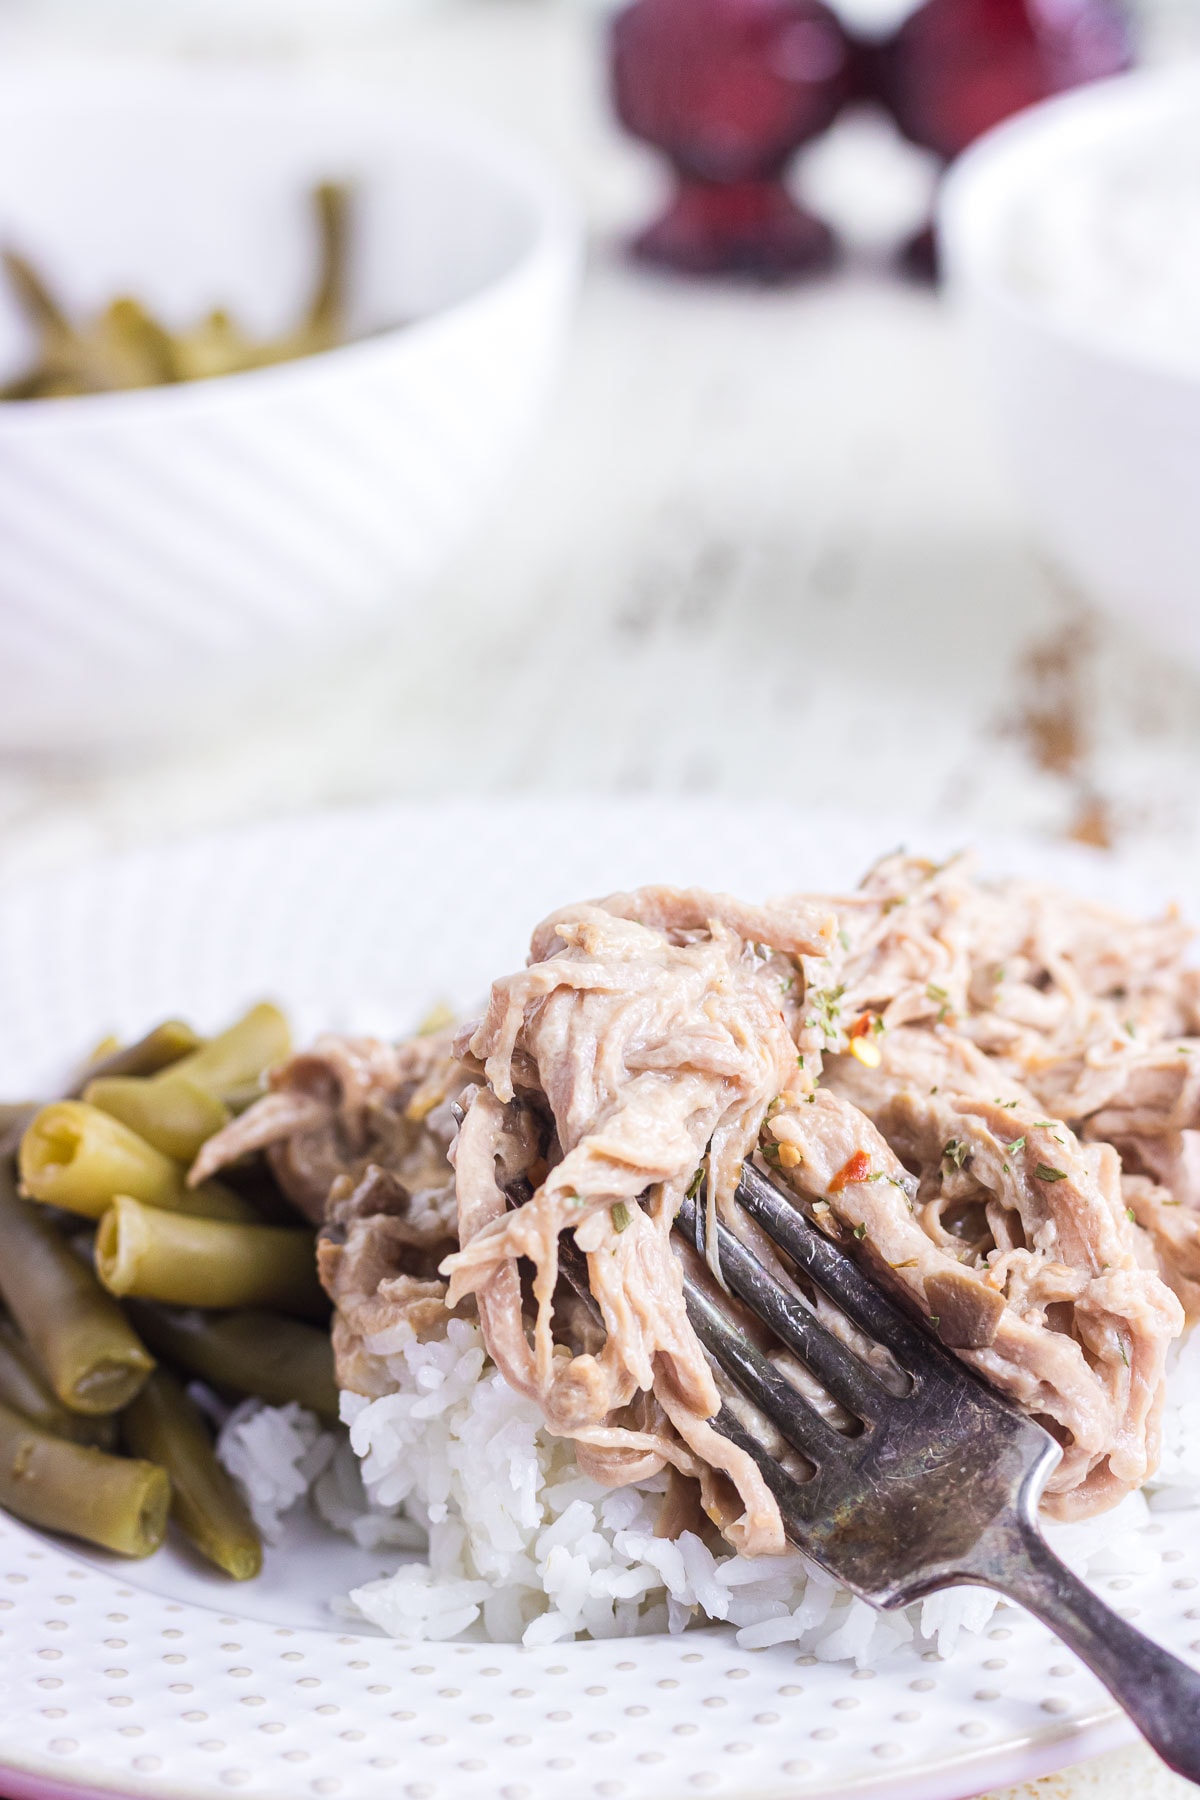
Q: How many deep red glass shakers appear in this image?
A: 2